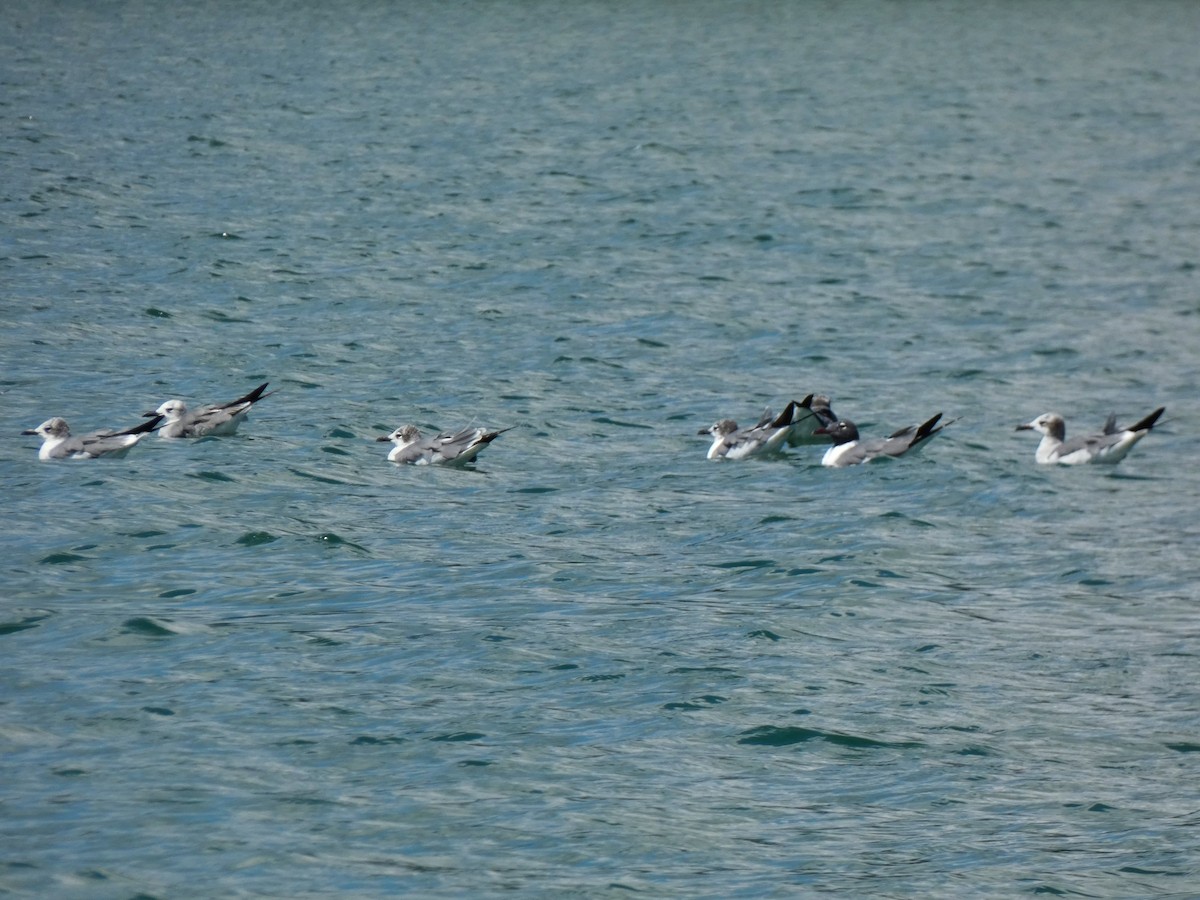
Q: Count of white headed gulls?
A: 5